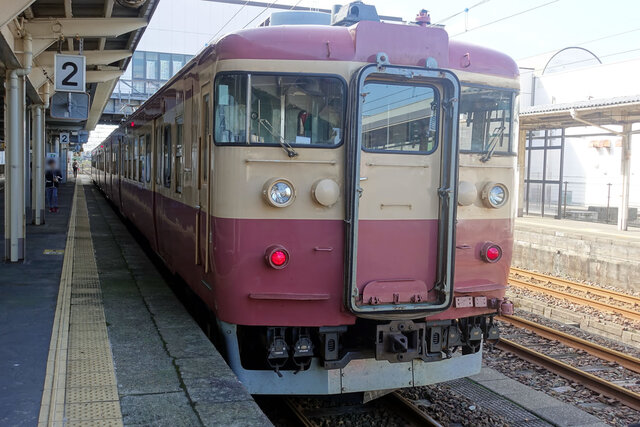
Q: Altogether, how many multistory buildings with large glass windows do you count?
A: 1